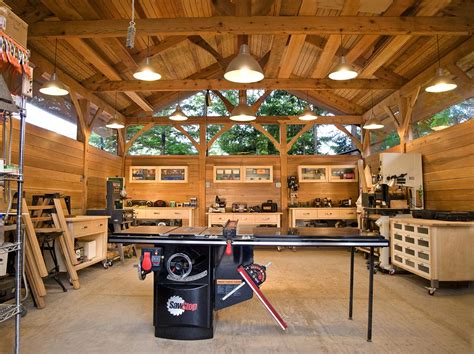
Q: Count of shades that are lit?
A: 10